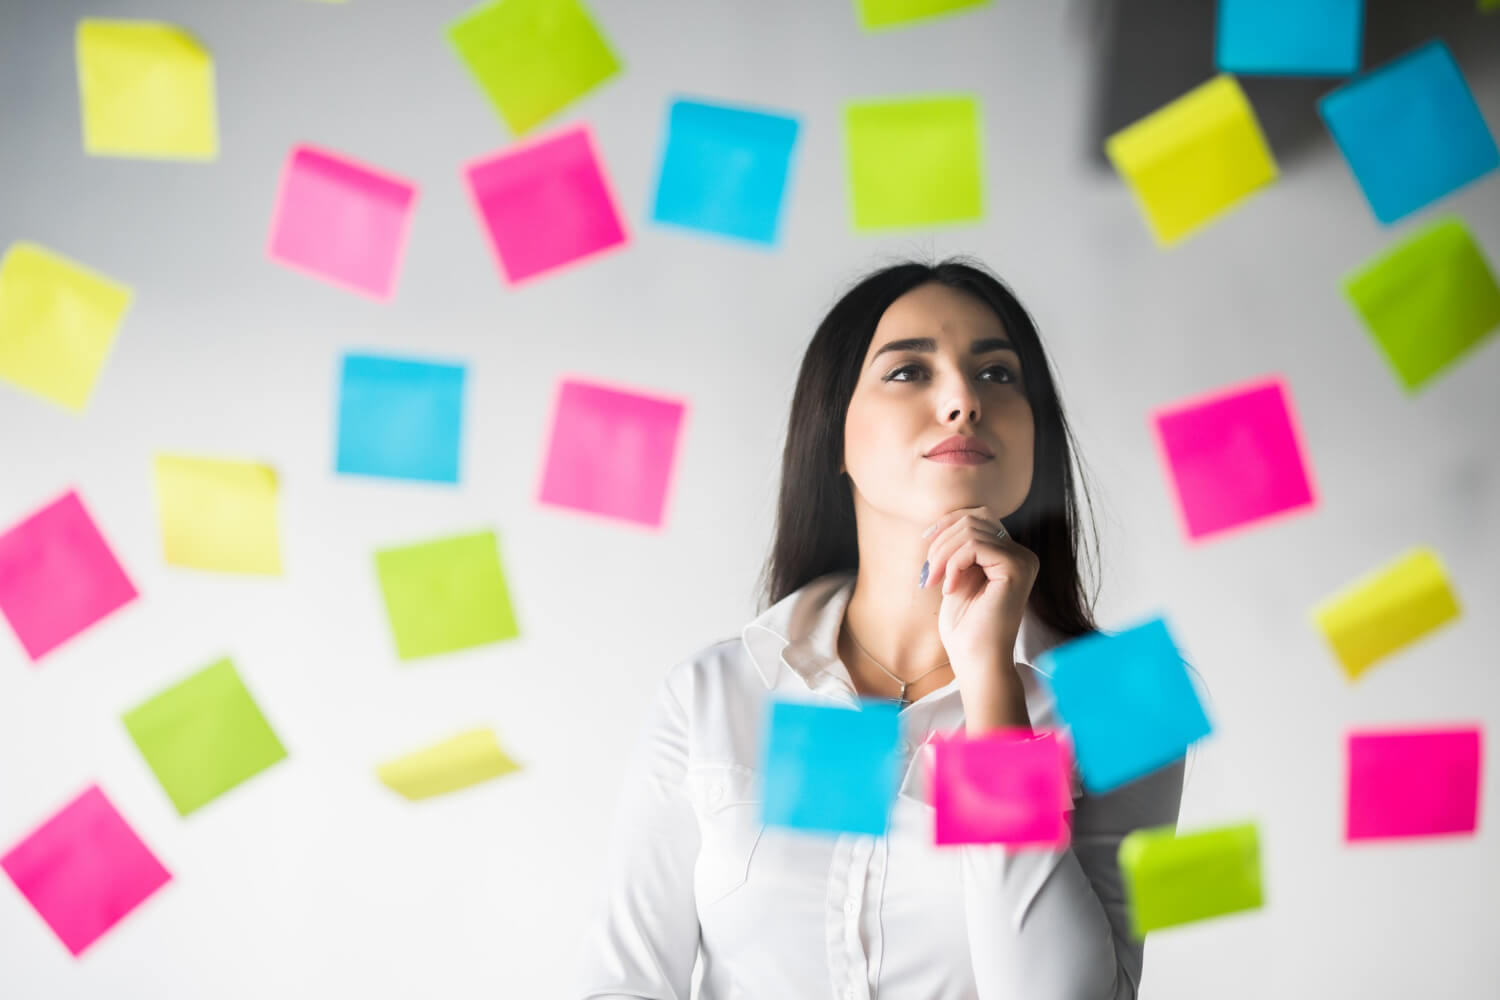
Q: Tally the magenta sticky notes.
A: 8